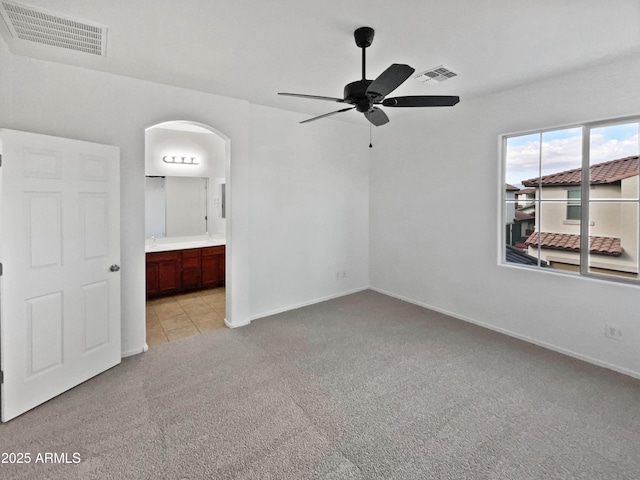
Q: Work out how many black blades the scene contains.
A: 5